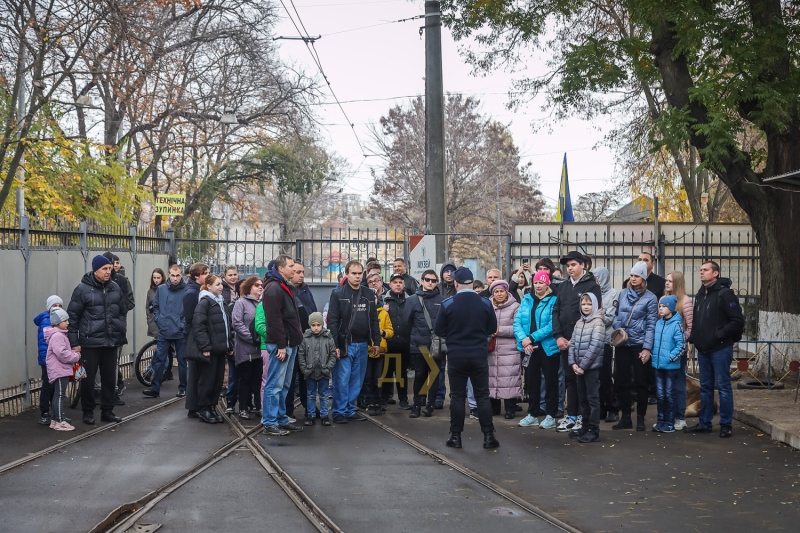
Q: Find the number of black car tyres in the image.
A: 1